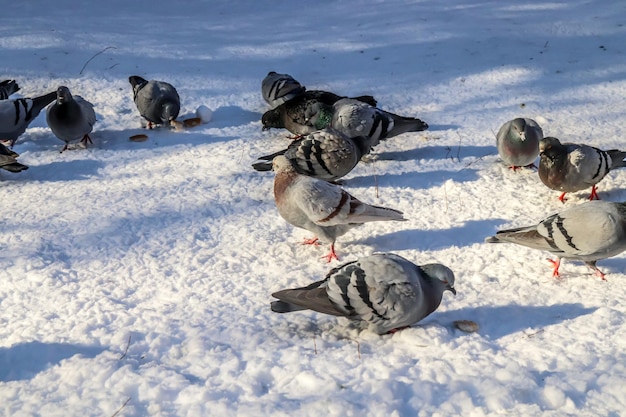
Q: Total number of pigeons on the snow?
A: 14